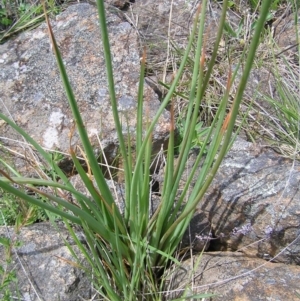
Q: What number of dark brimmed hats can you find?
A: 0